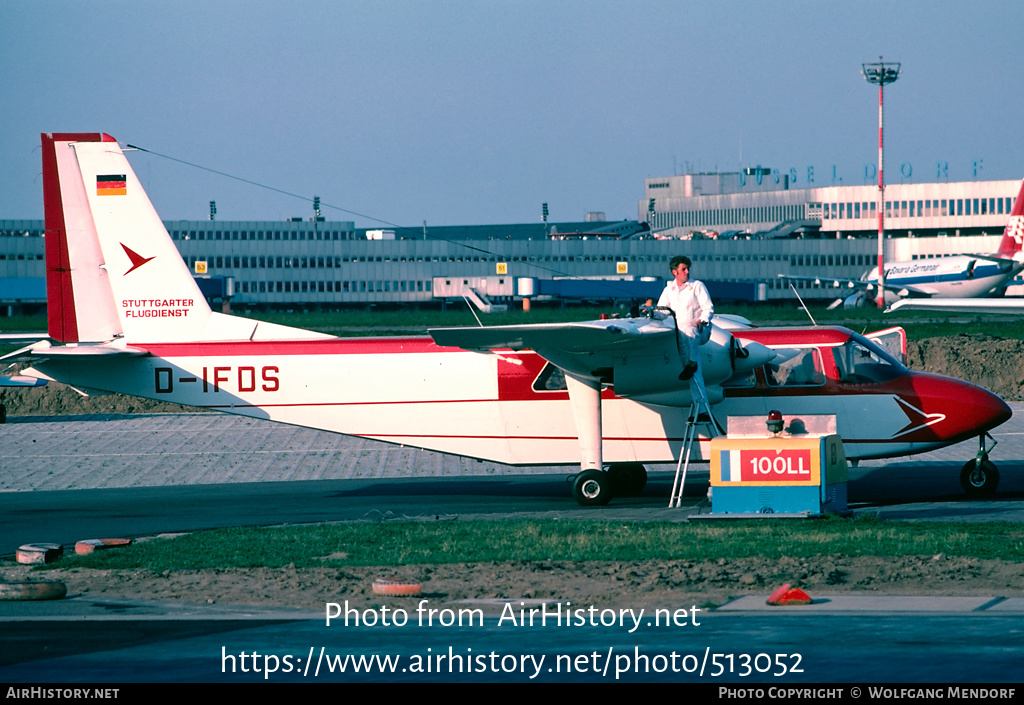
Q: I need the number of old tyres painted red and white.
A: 4